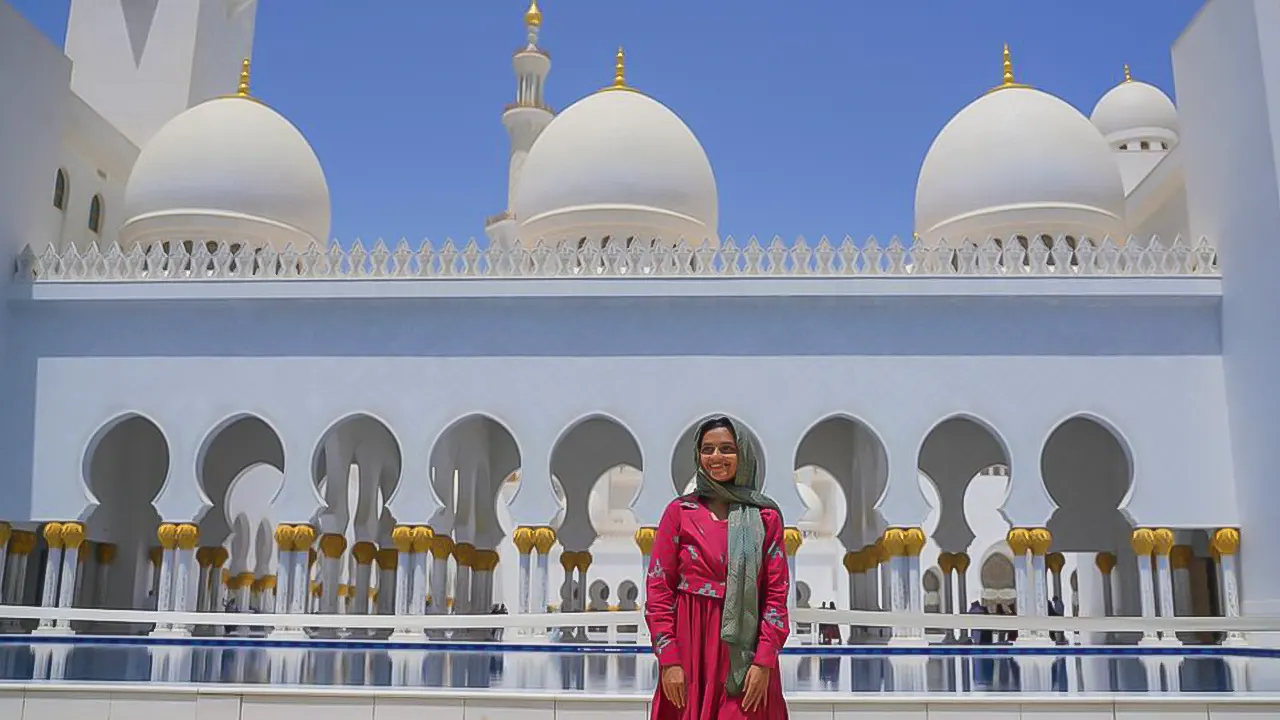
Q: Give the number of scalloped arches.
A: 9